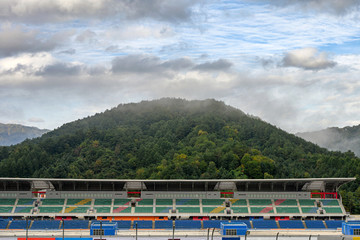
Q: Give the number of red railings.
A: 4